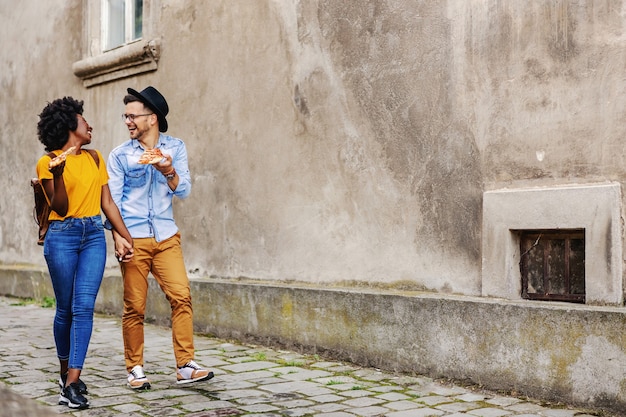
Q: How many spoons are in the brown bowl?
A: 0